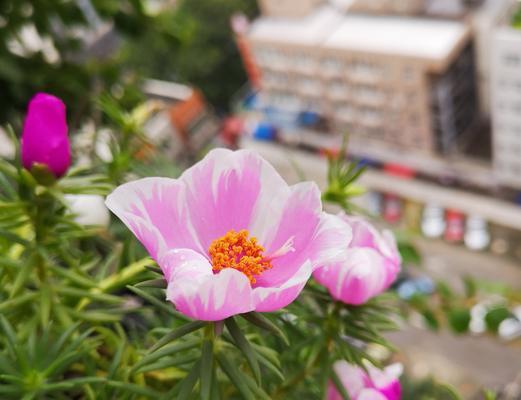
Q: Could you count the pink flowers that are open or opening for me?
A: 3